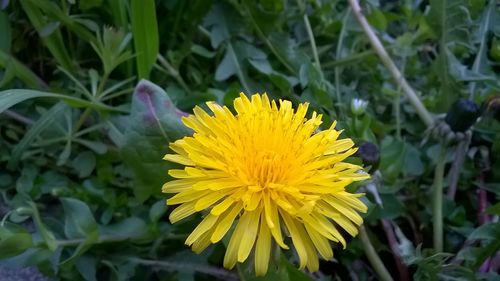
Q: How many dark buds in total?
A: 2